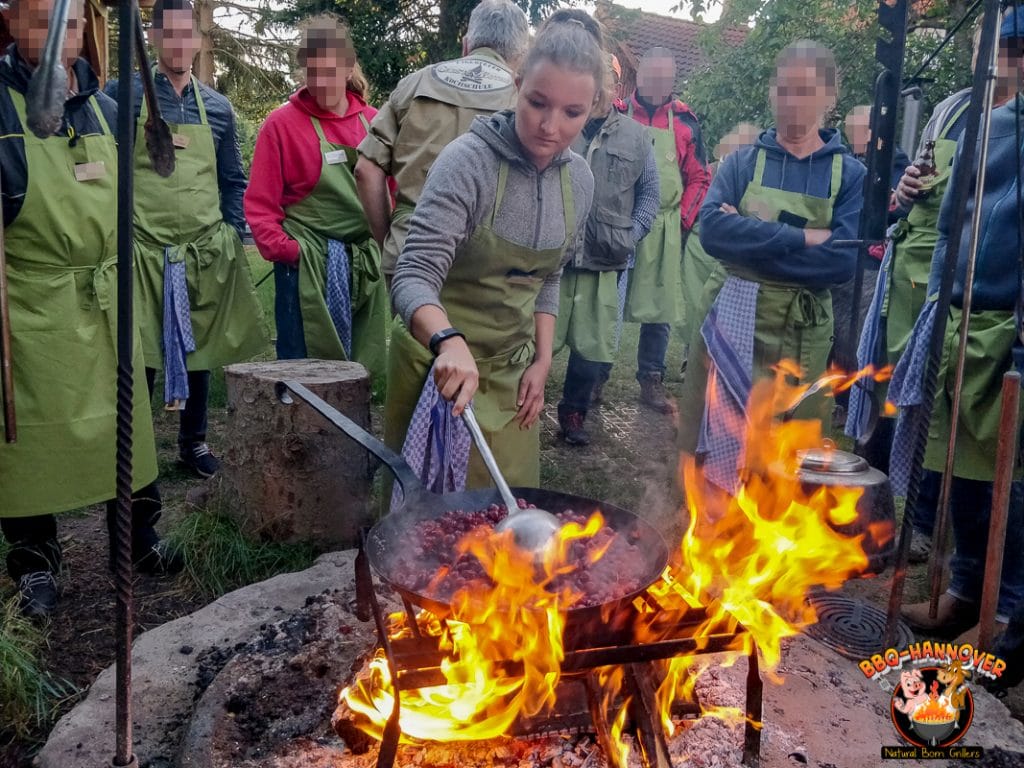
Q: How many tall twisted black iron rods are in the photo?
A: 2